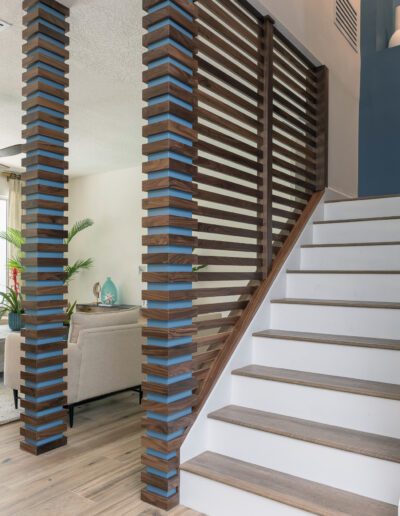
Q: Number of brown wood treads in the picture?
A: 9